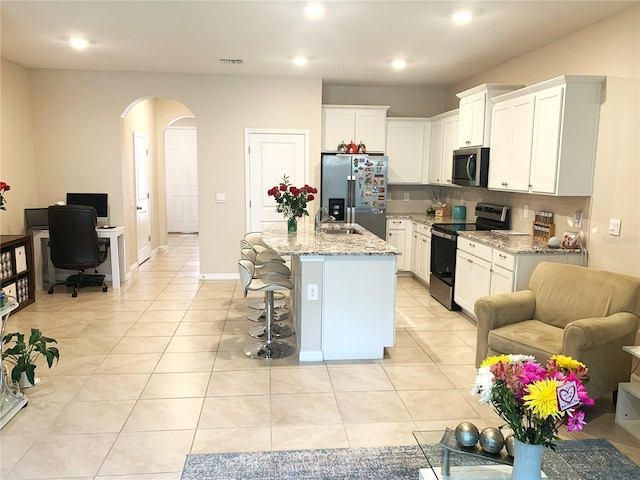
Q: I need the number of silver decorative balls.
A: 3